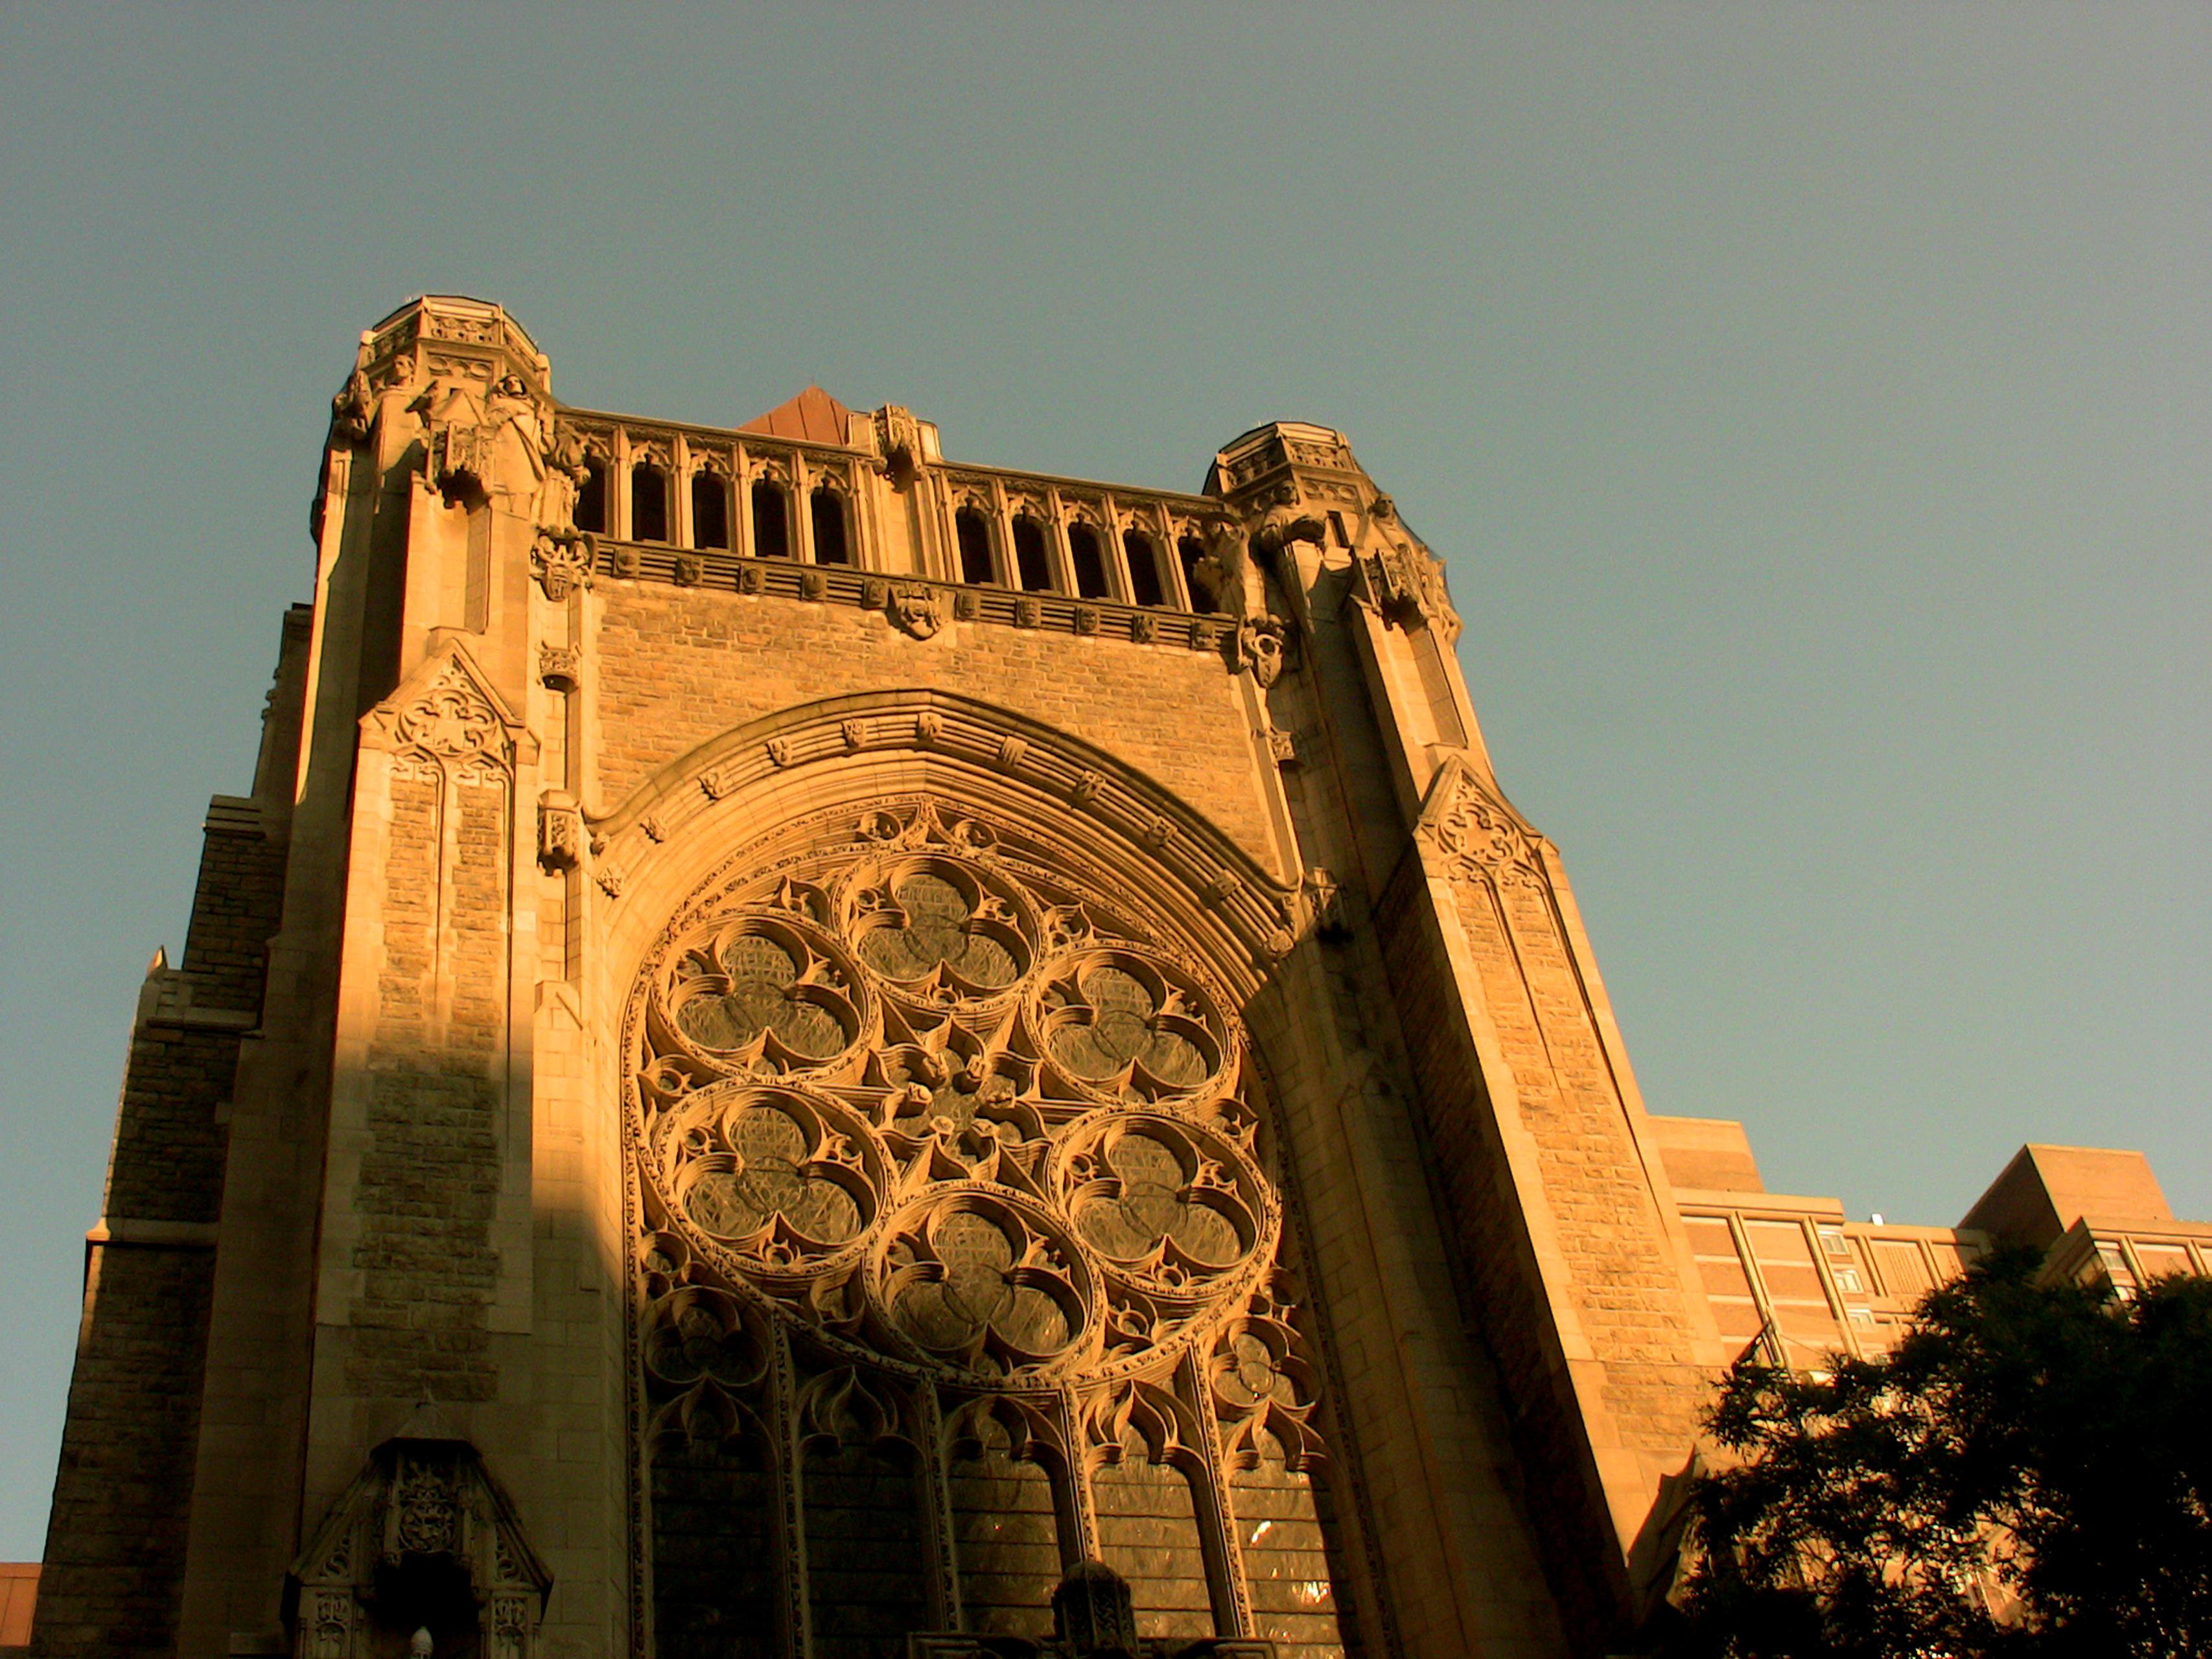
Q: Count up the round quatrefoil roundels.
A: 6